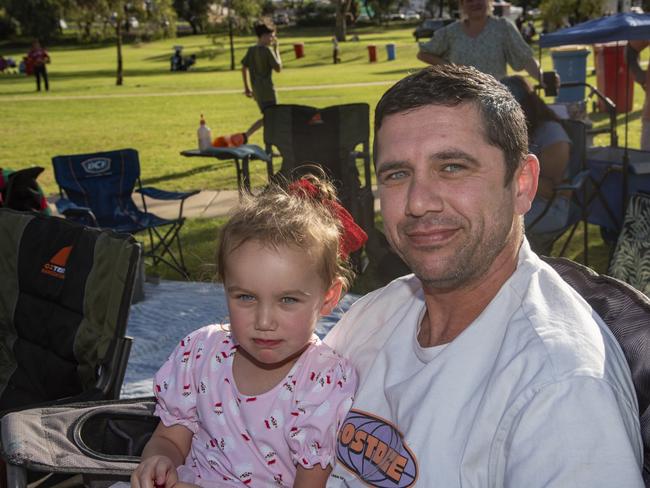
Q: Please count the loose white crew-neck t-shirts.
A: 1